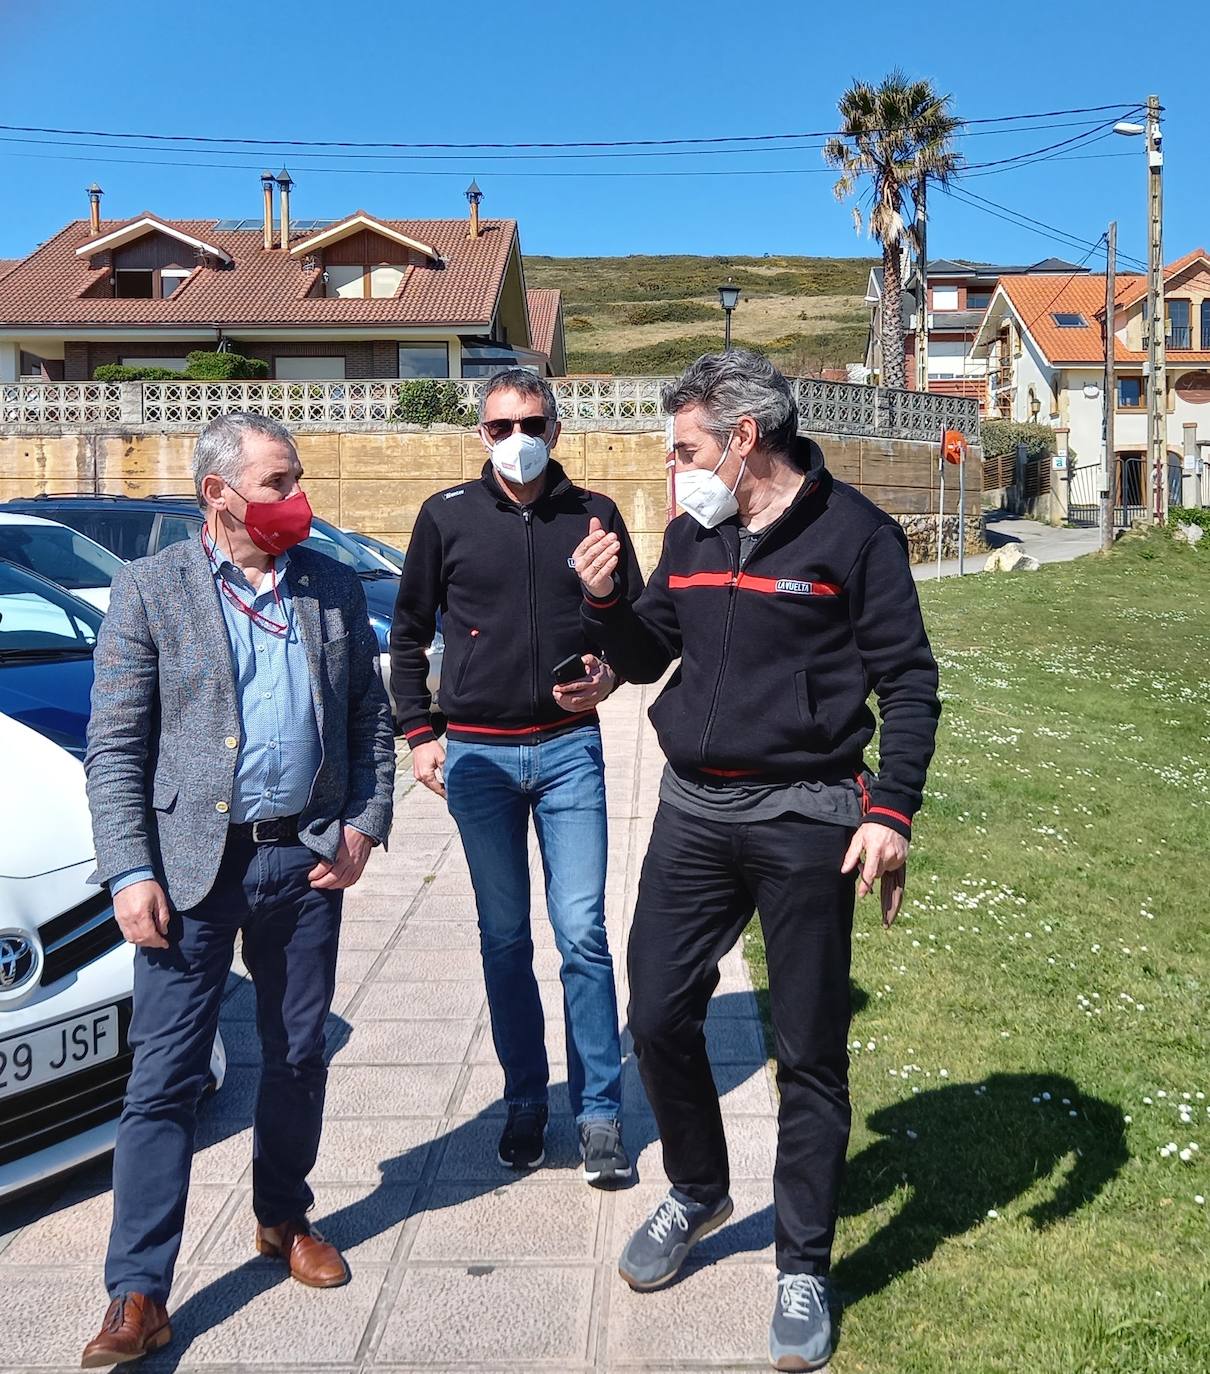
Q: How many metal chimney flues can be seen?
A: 4